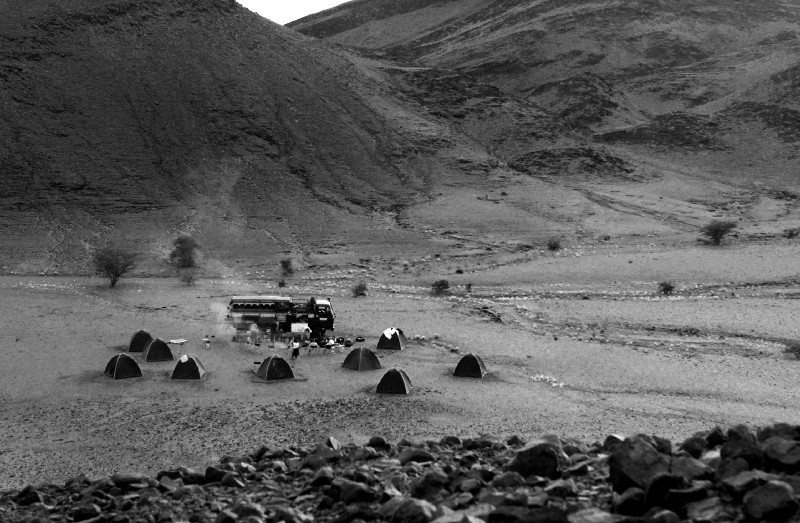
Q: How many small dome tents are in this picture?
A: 9